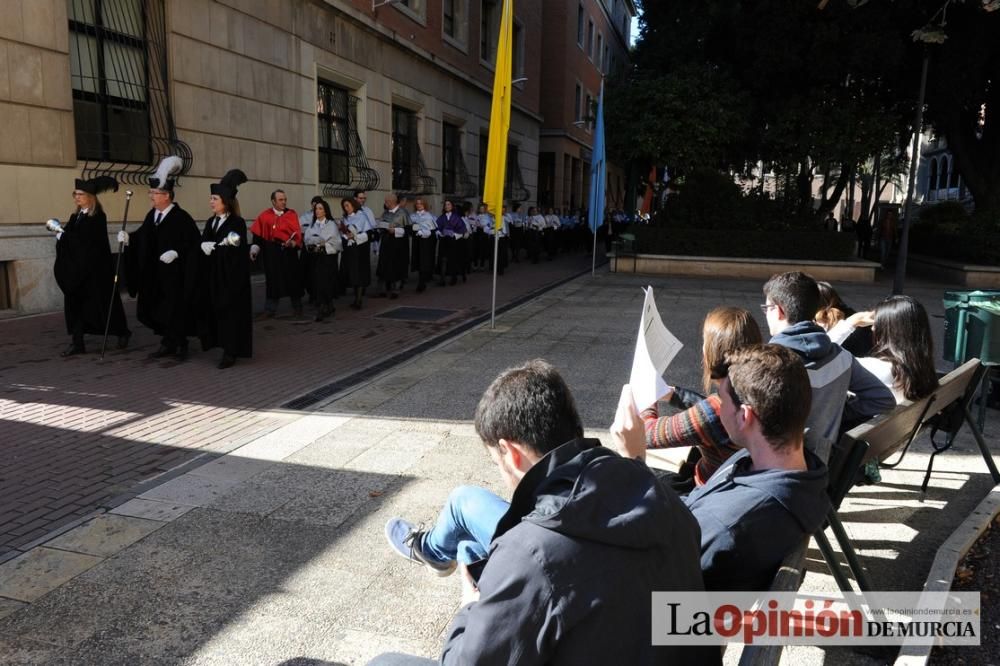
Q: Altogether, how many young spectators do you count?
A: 6